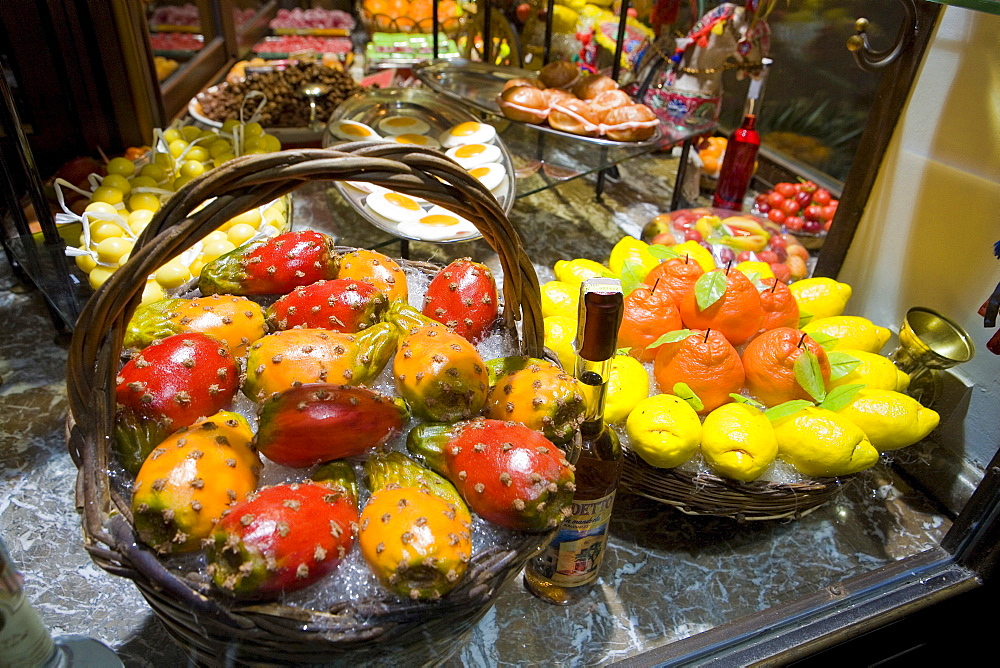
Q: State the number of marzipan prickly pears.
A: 14